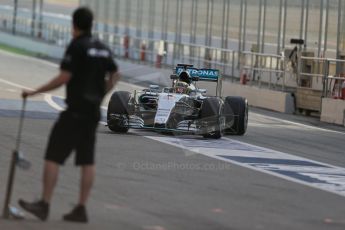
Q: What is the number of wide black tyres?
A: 3